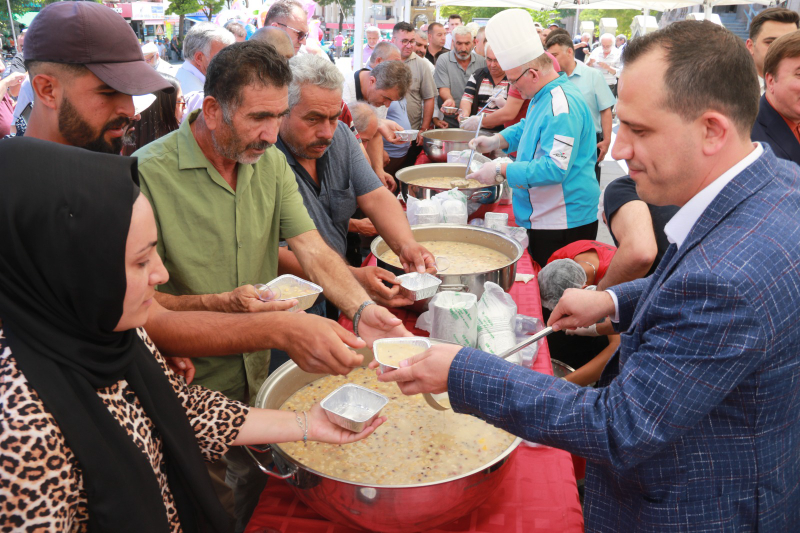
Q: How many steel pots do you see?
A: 4